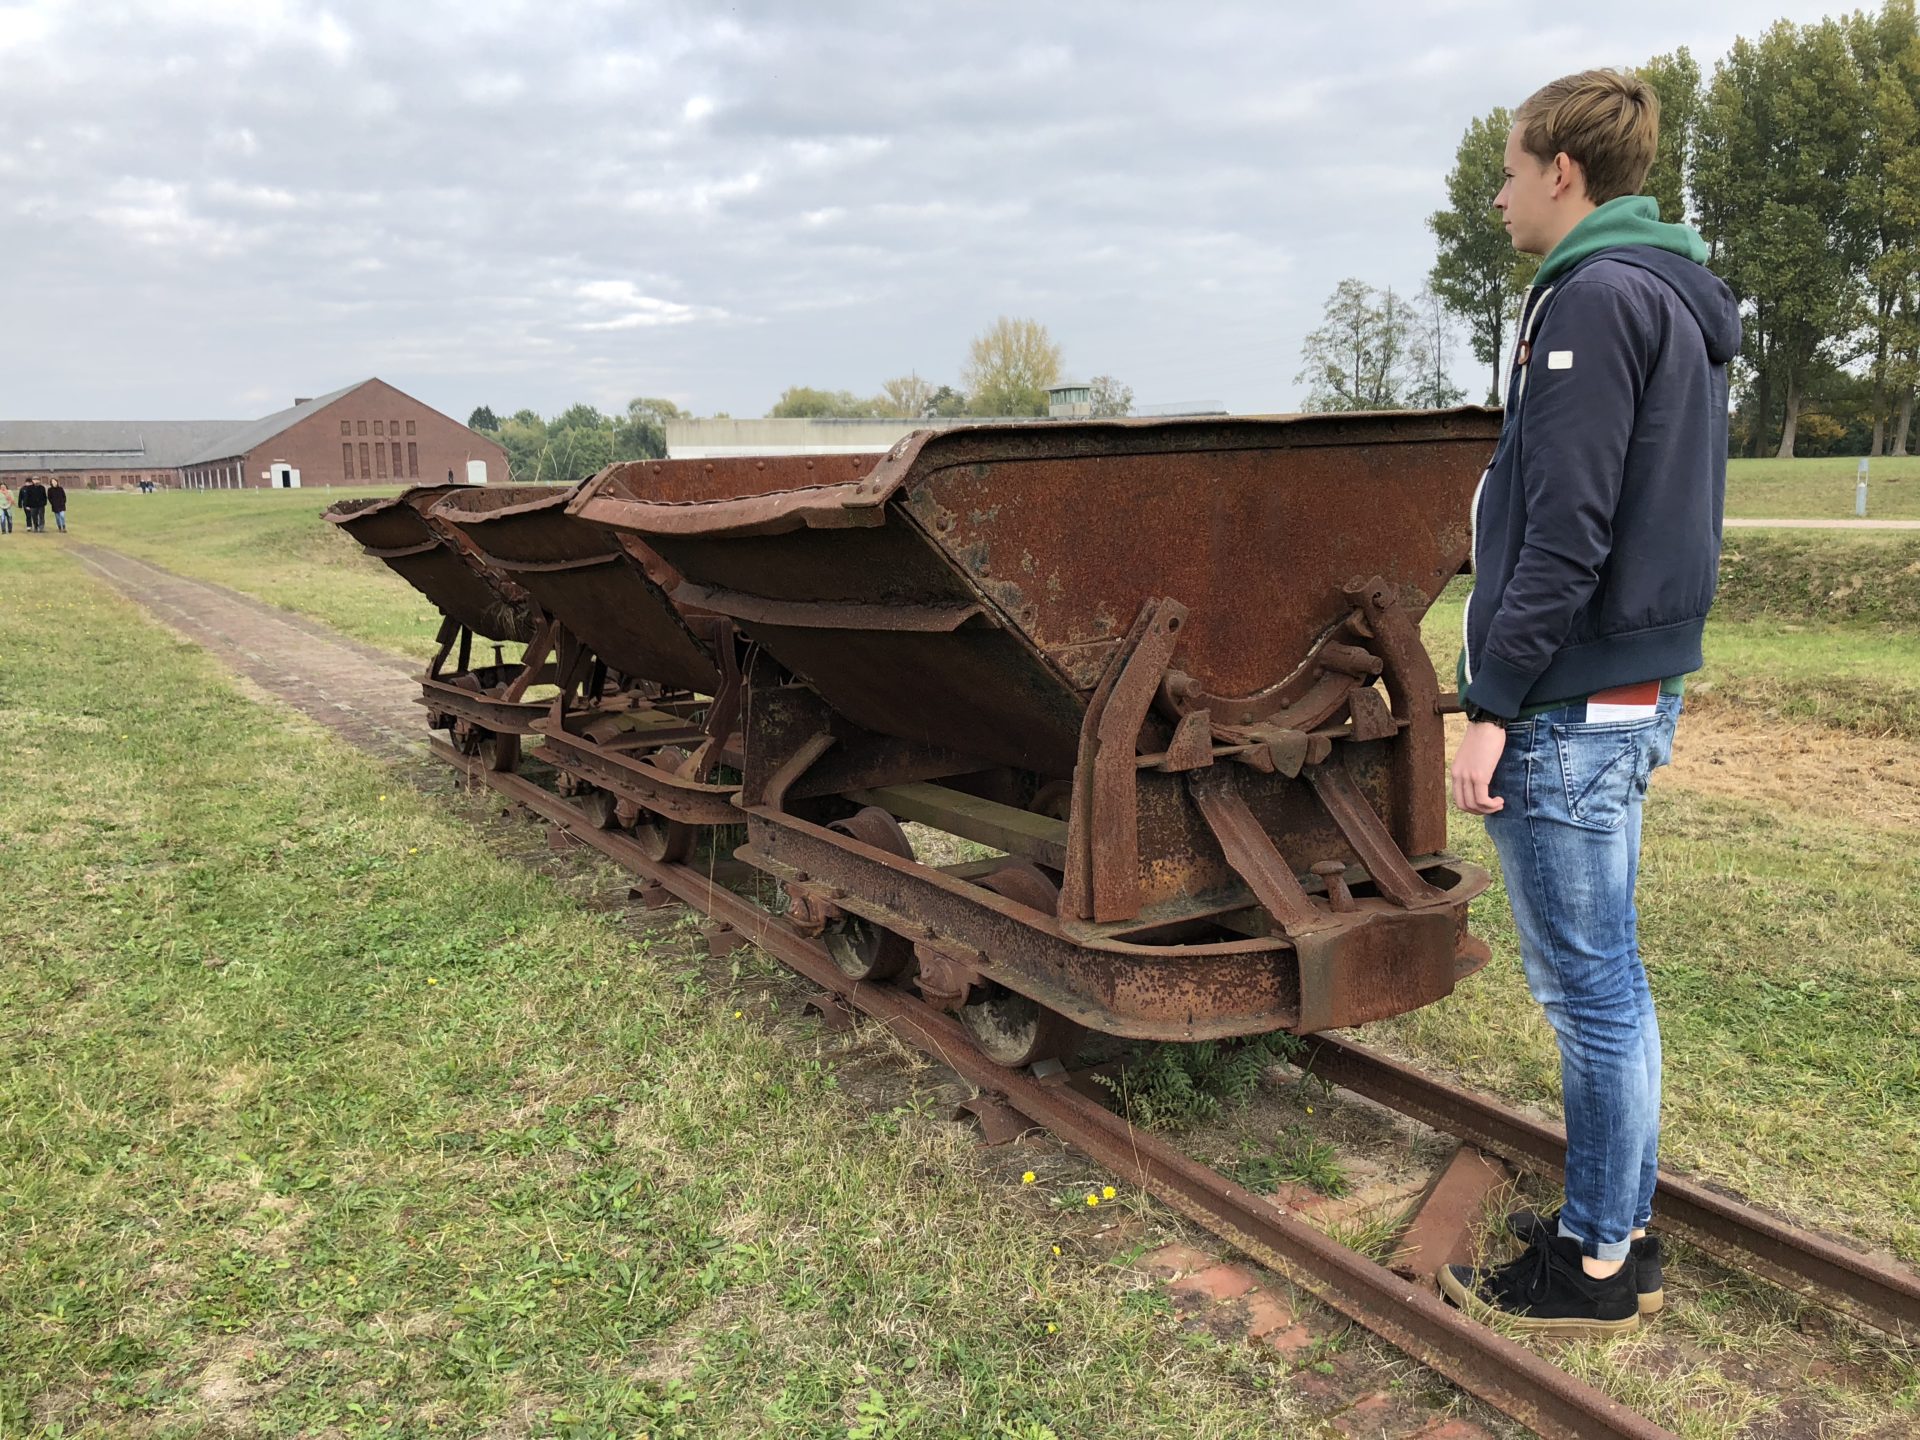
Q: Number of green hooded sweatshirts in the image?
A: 1